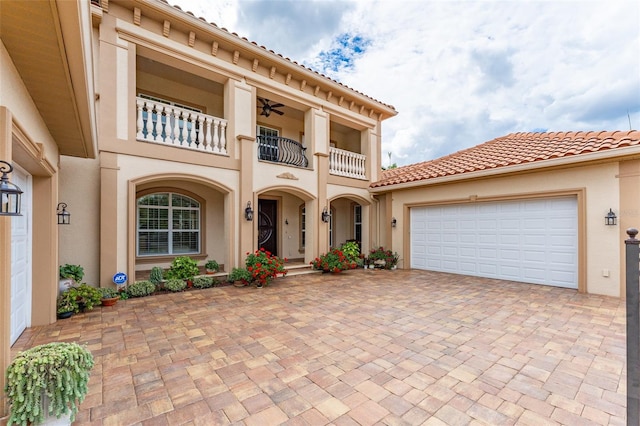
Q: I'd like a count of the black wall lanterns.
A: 6